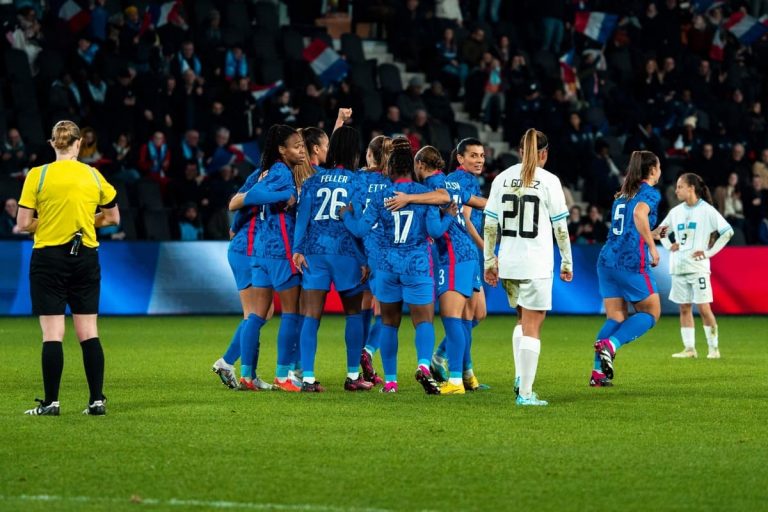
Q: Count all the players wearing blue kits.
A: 9